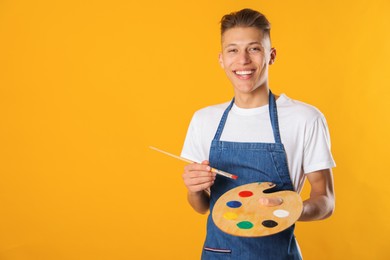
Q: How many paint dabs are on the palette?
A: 6